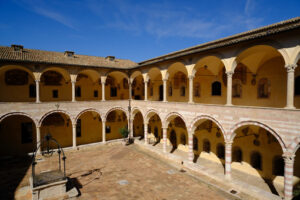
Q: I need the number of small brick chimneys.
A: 3